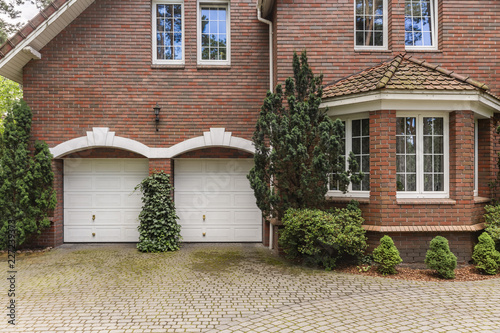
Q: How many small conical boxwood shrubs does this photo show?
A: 3